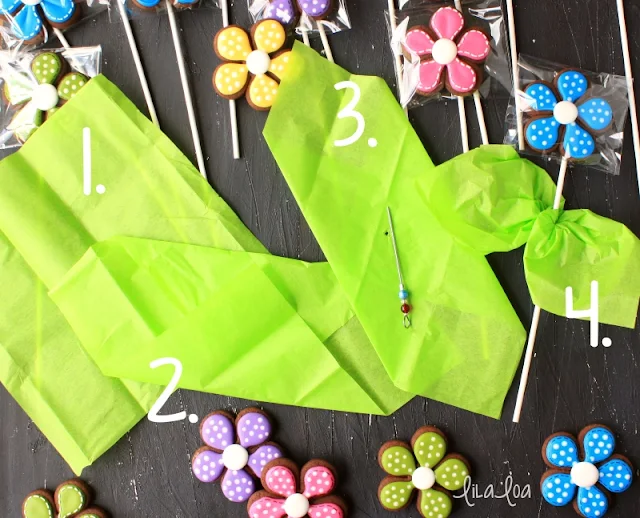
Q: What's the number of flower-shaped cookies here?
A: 12